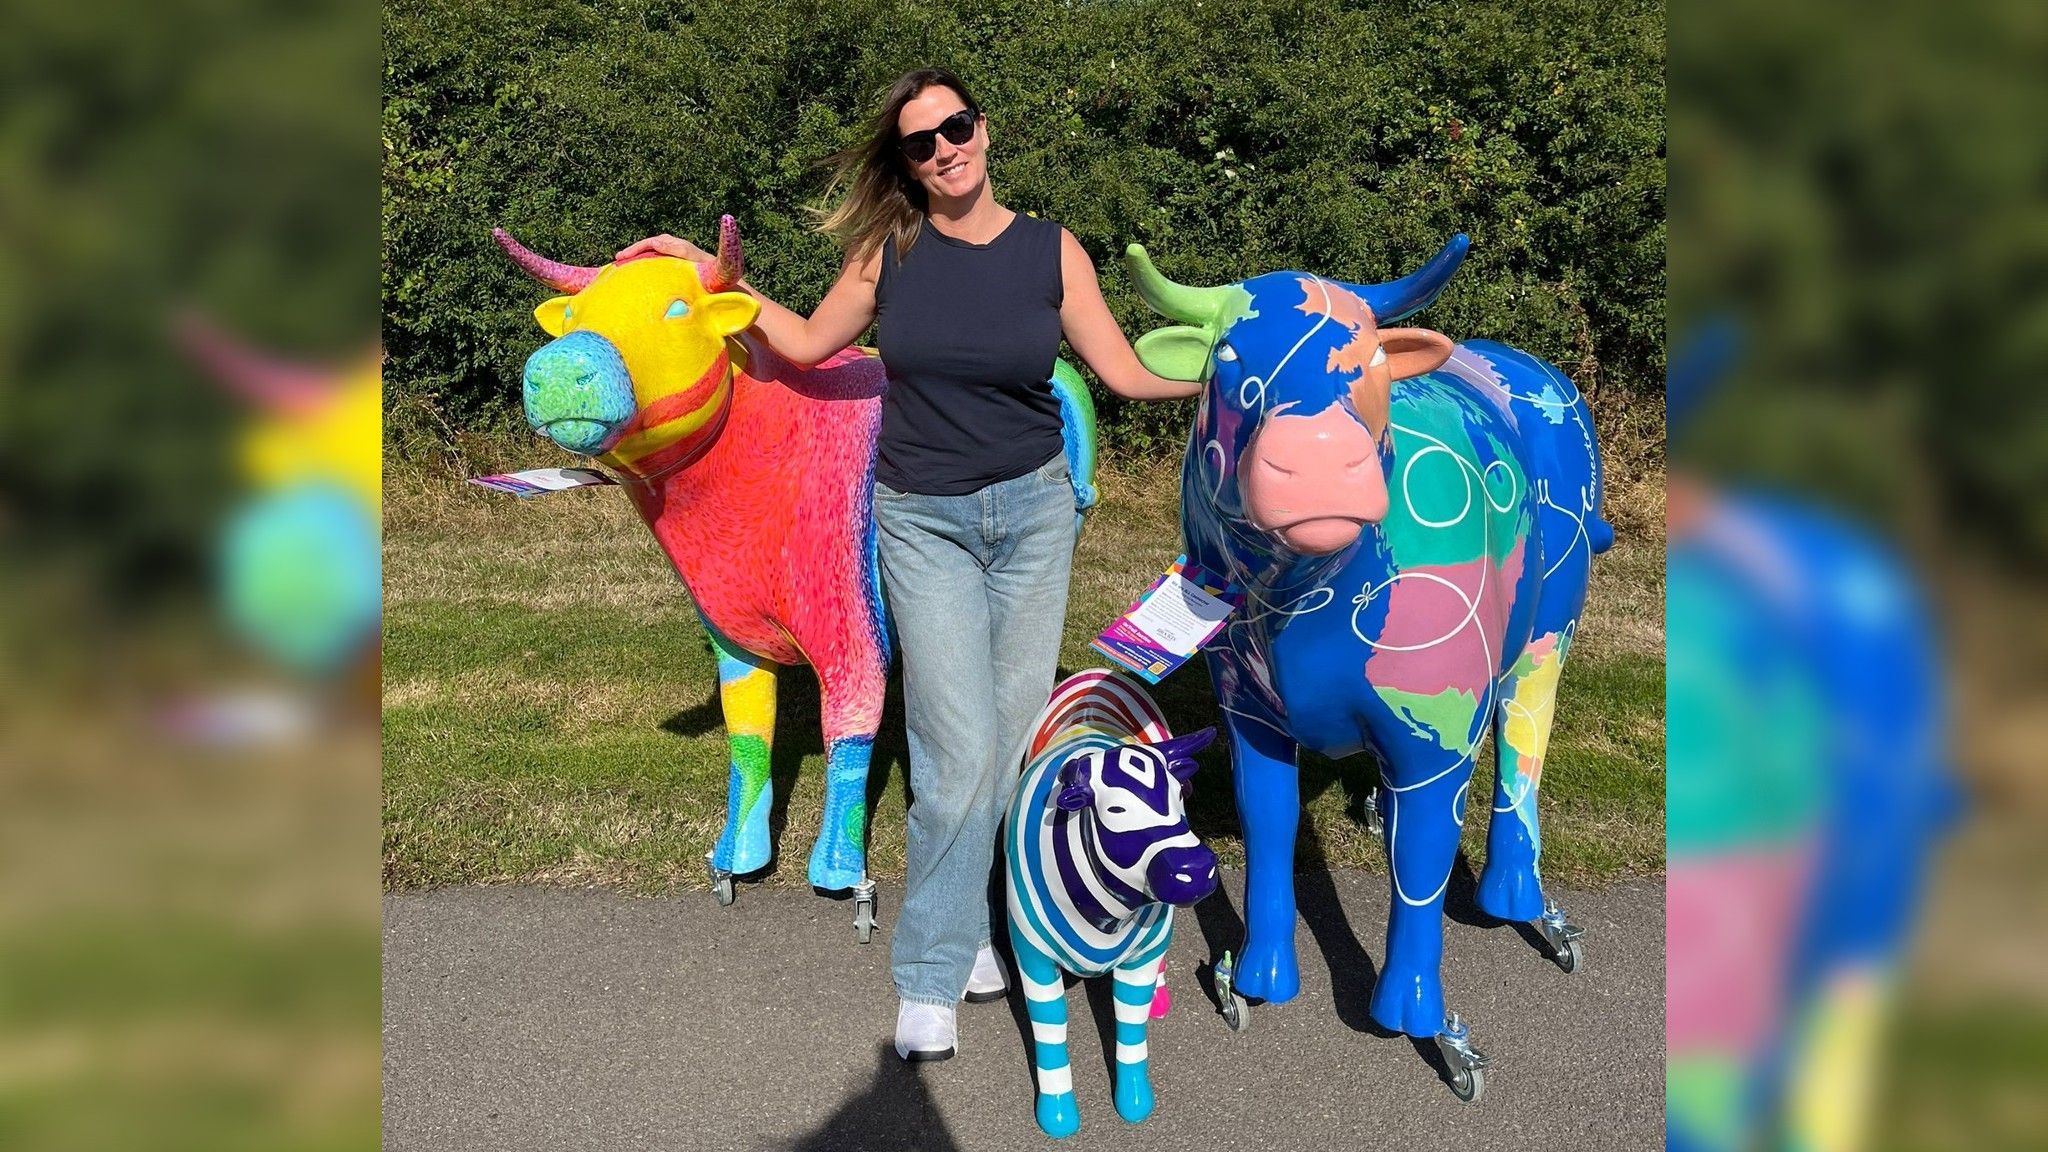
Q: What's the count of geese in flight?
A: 0